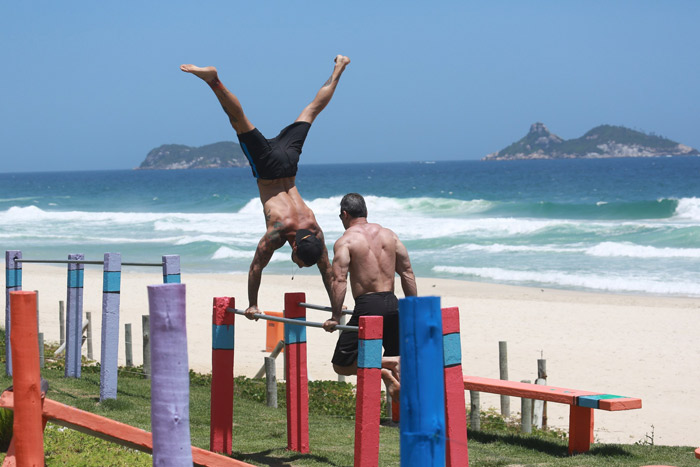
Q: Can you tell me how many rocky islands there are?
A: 2